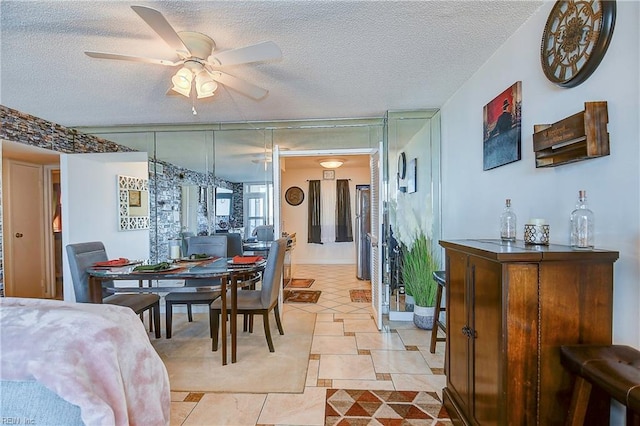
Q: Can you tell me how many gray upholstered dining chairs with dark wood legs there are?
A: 3